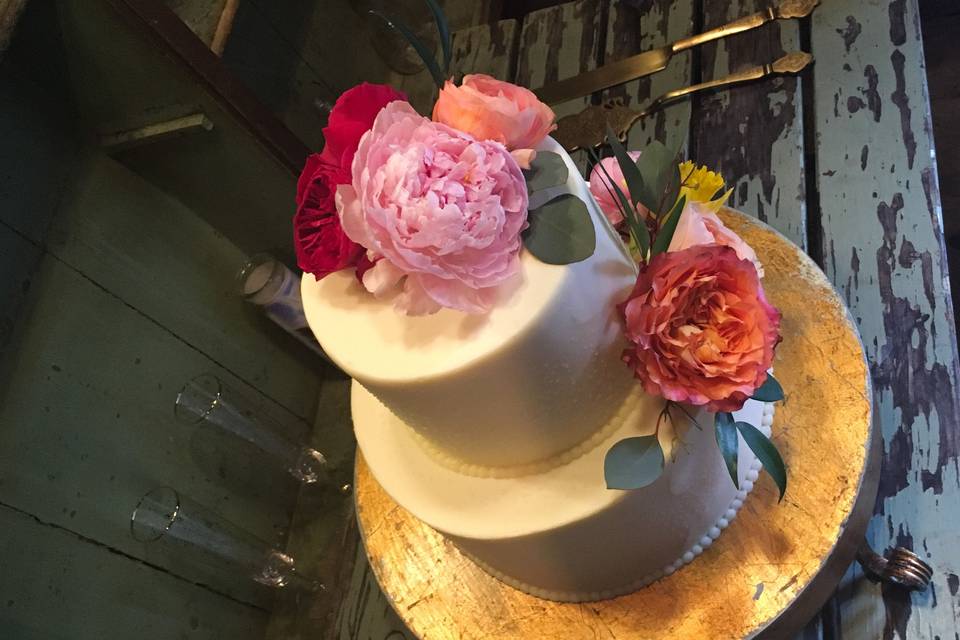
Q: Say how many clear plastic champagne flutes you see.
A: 2